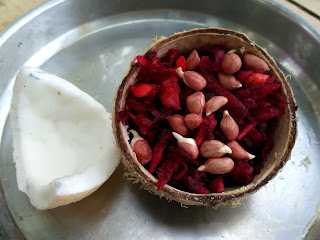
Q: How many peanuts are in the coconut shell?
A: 15